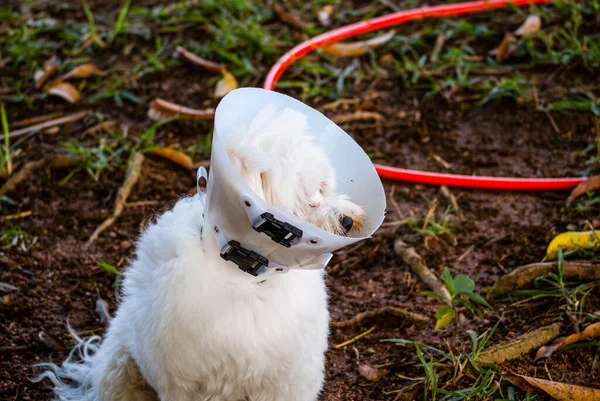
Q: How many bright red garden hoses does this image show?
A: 1